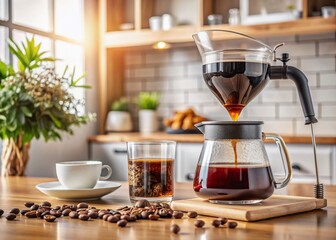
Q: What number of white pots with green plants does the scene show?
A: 2